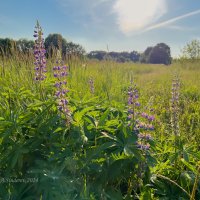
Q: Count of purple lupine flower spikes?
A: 6